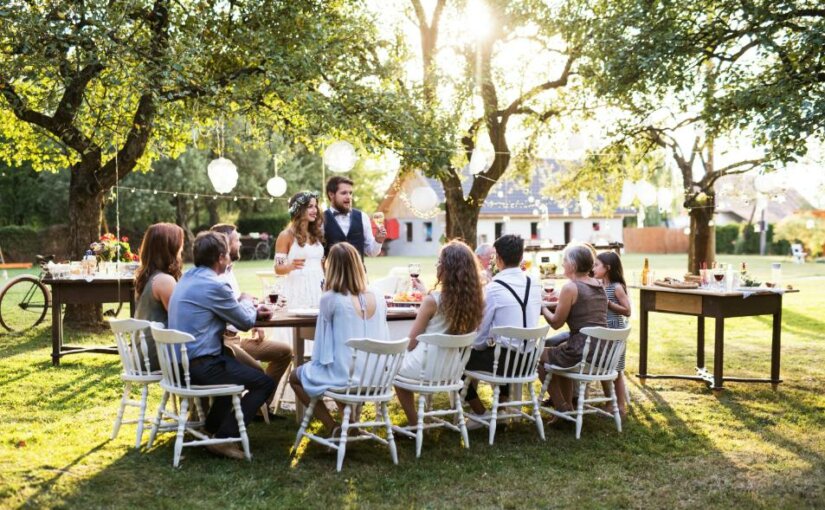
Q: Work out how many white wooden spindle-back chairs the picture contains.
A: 6